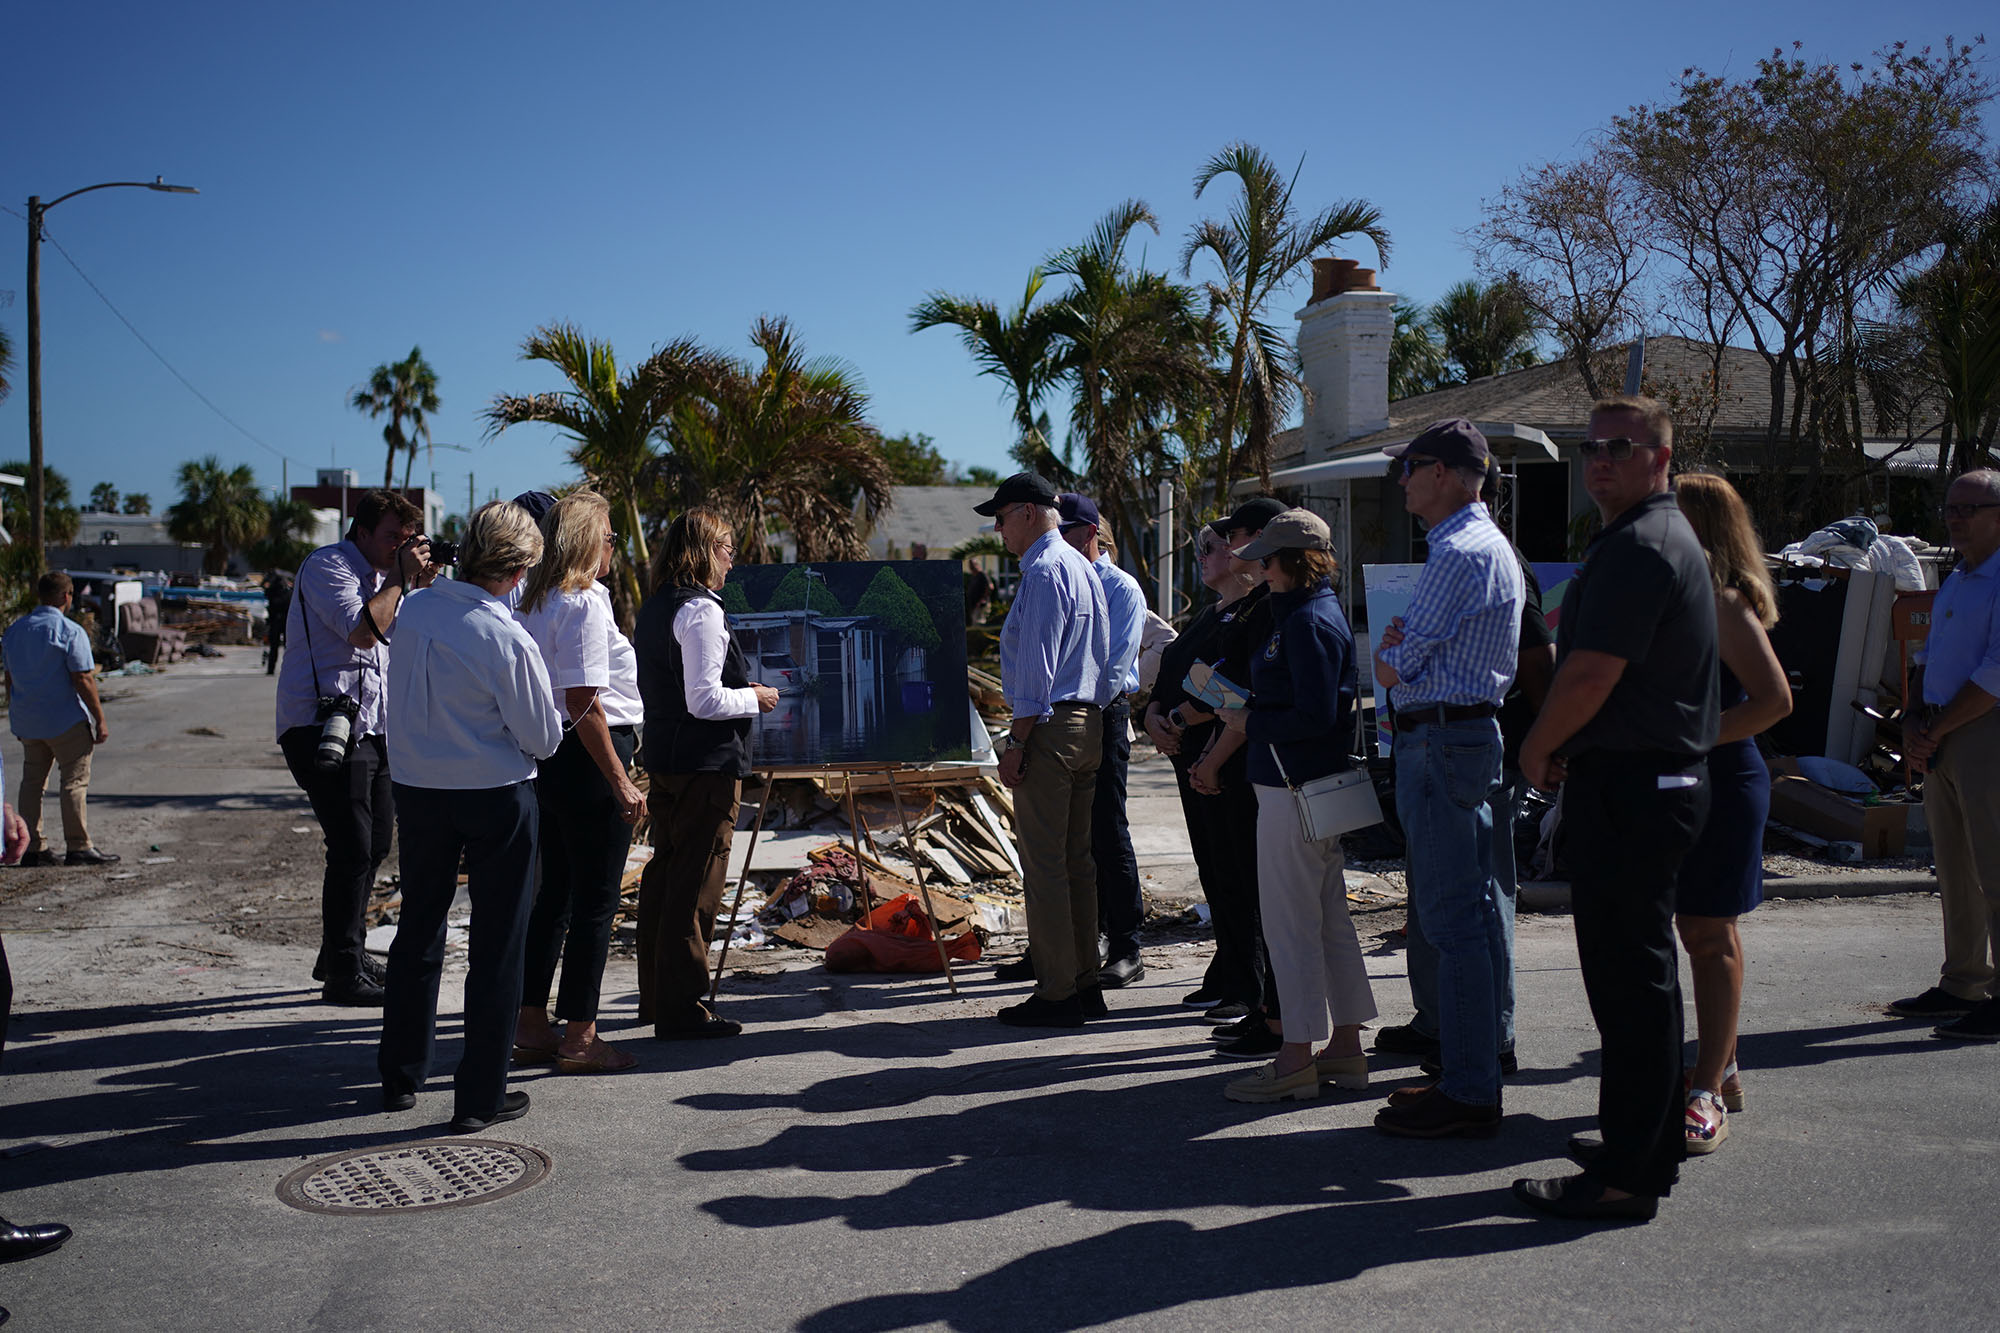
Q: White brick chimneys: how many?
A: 1